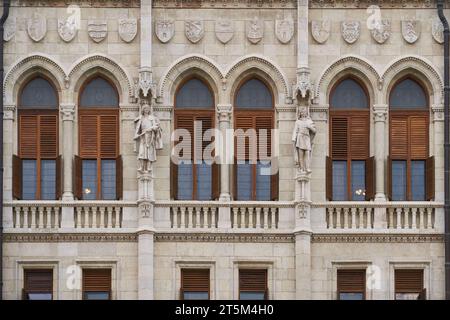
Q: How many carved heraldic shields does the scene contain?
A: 15